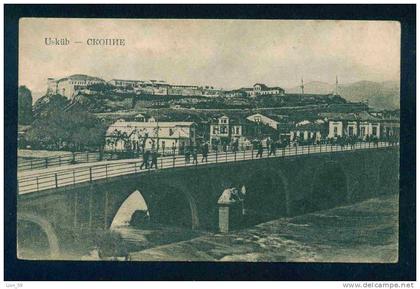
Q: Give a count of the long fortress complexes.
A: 1